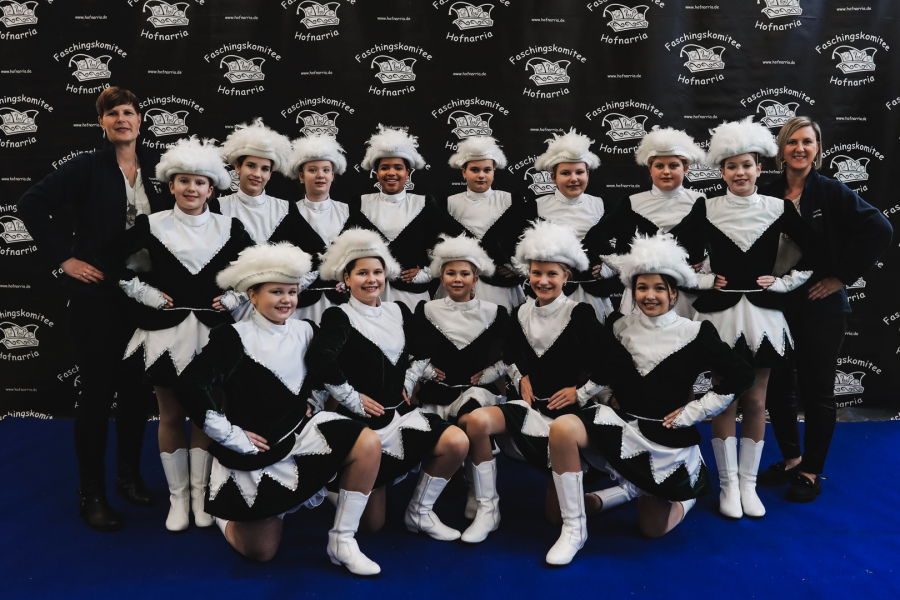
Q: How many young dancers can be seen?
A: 13